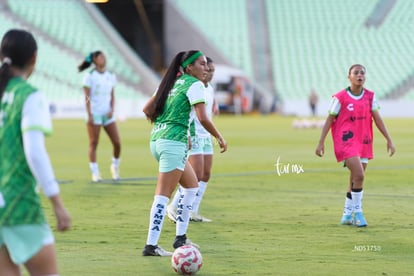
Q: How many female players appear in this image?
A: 5